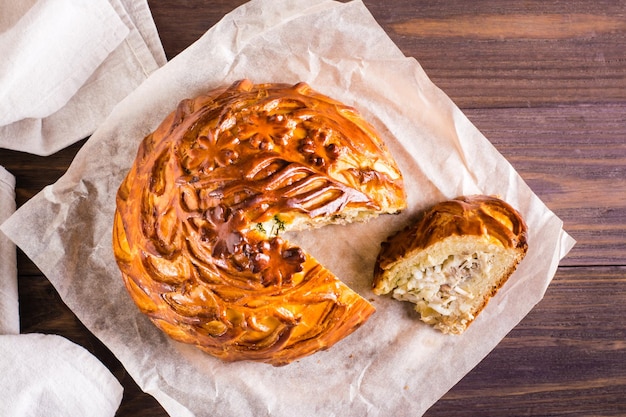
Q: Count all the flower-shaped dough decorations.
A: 5